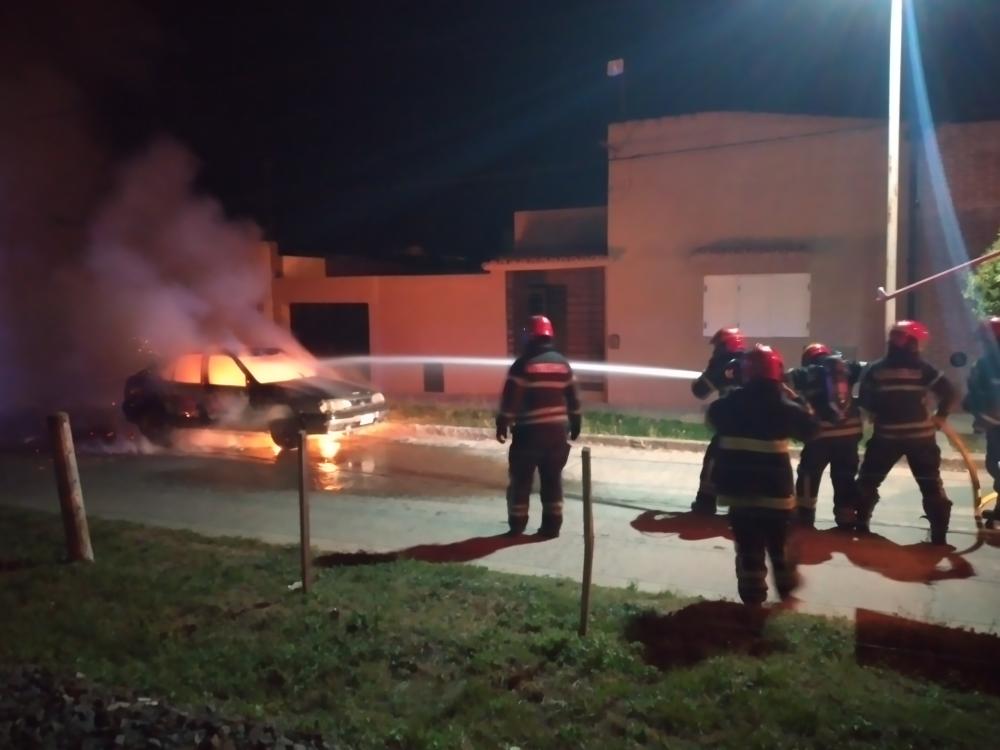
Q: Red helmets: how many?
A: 6